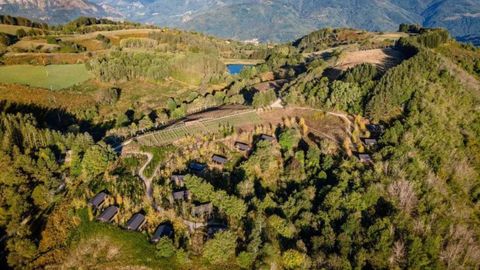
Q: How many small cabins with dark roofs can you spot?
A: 15